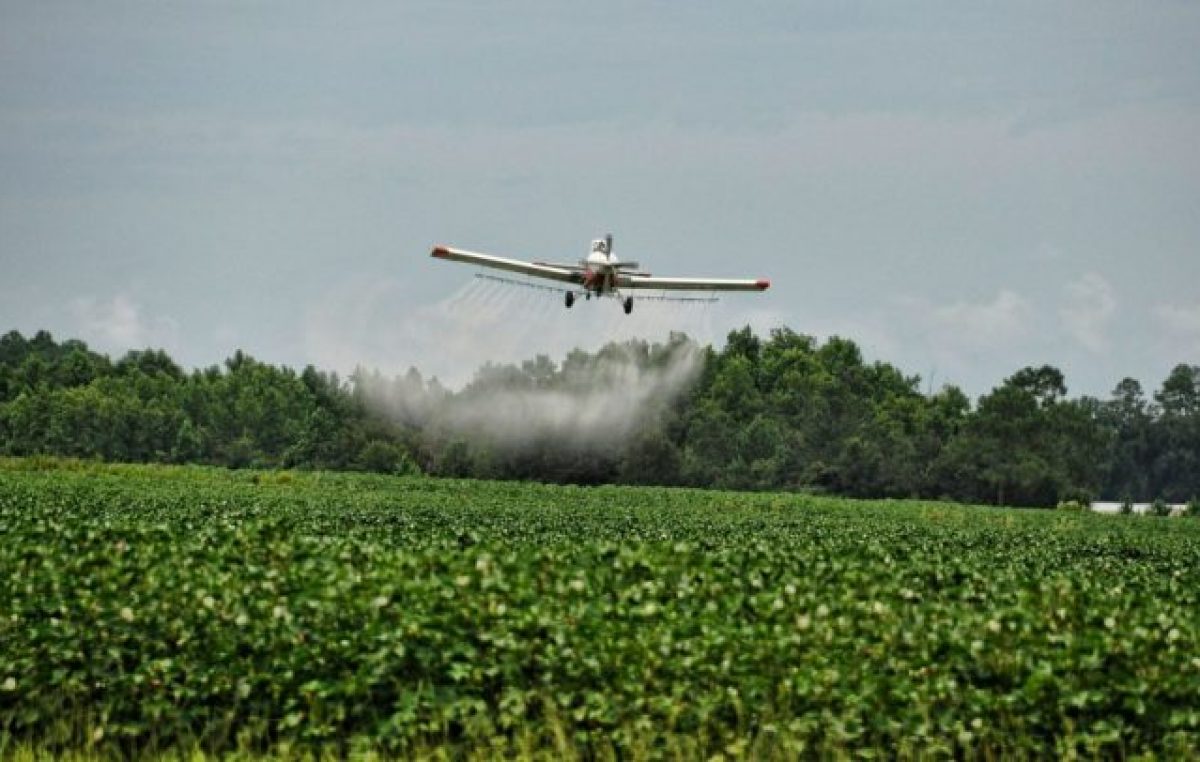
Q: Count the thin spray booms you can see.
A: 2